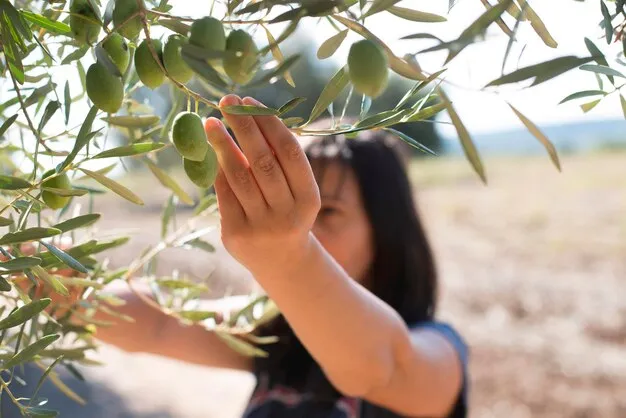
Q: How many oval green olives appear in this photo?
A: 12